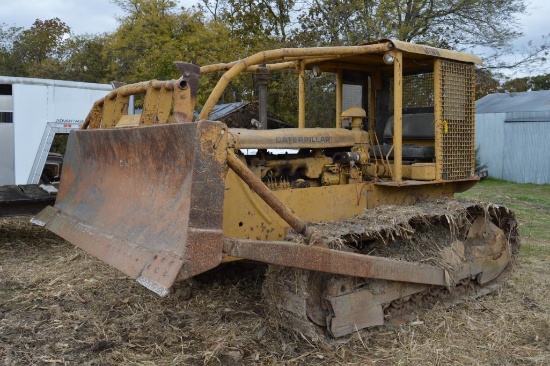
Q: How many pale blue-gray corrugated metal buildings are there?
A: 1